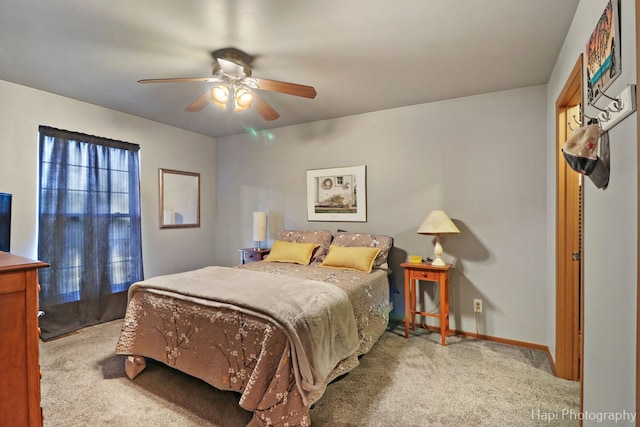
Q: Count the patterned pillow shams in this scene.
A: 2